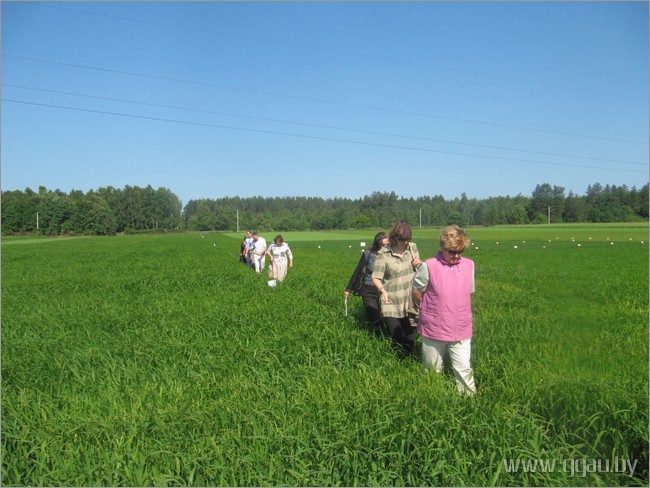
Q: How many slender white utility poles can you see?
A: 4